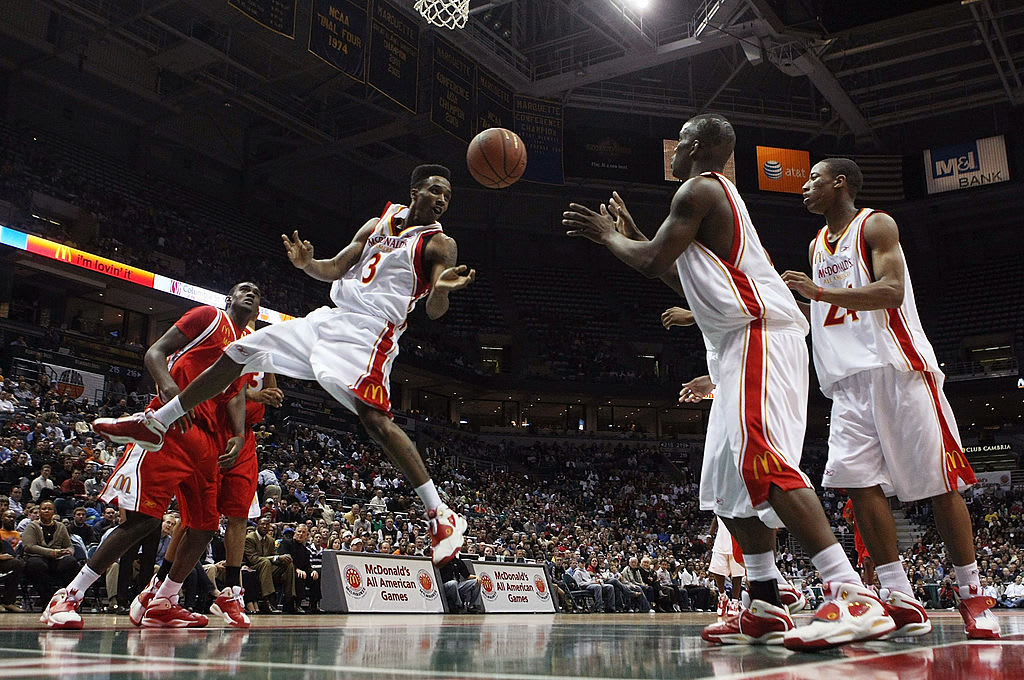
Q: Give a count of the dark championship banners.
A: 6